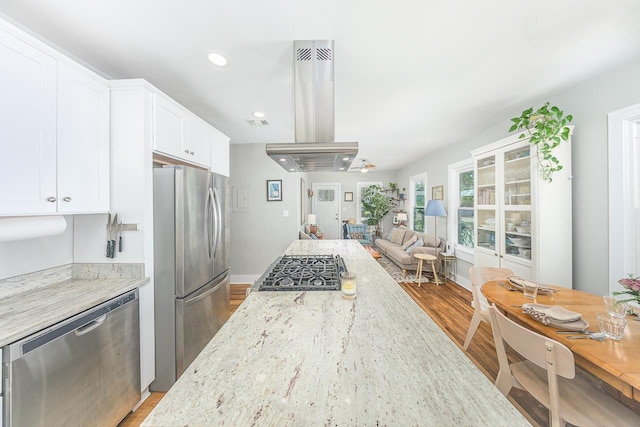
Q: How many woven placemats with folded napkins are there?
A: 2